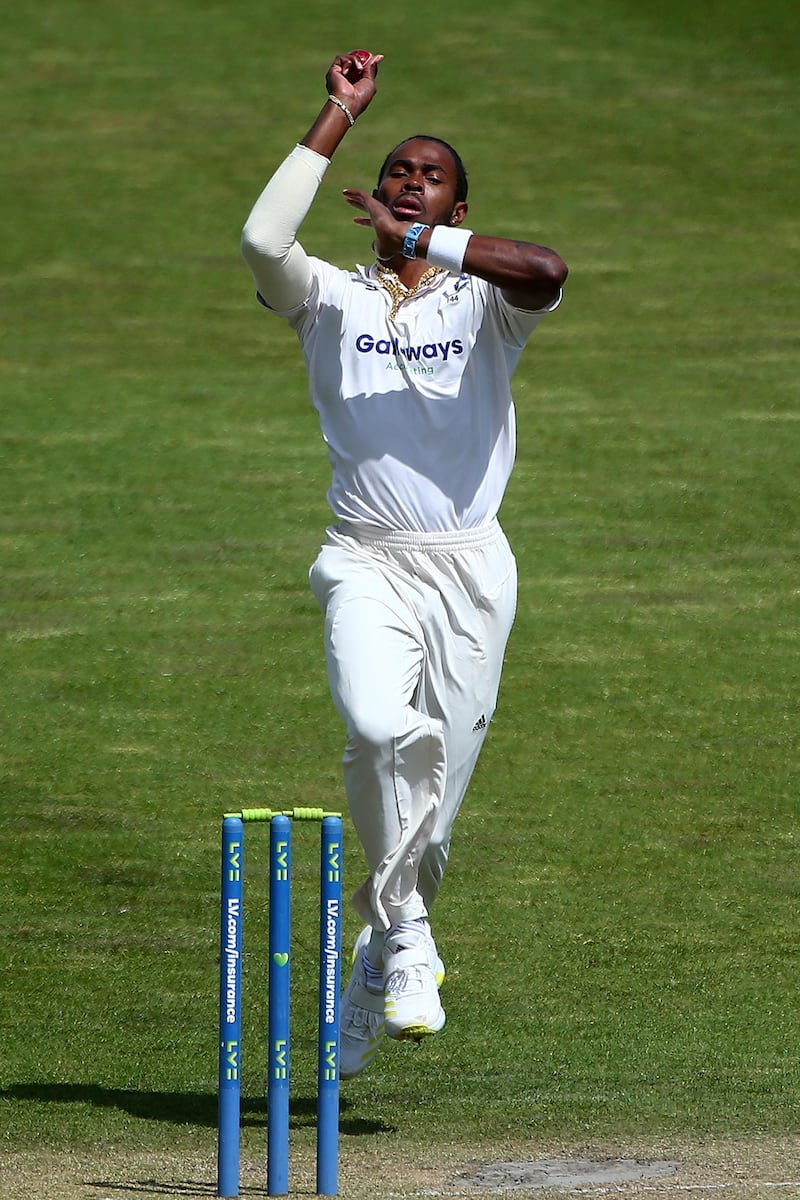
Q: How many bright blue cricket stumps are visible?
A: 3